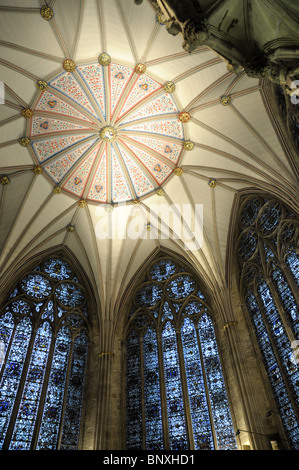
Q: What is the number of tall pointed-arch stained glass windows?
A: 3